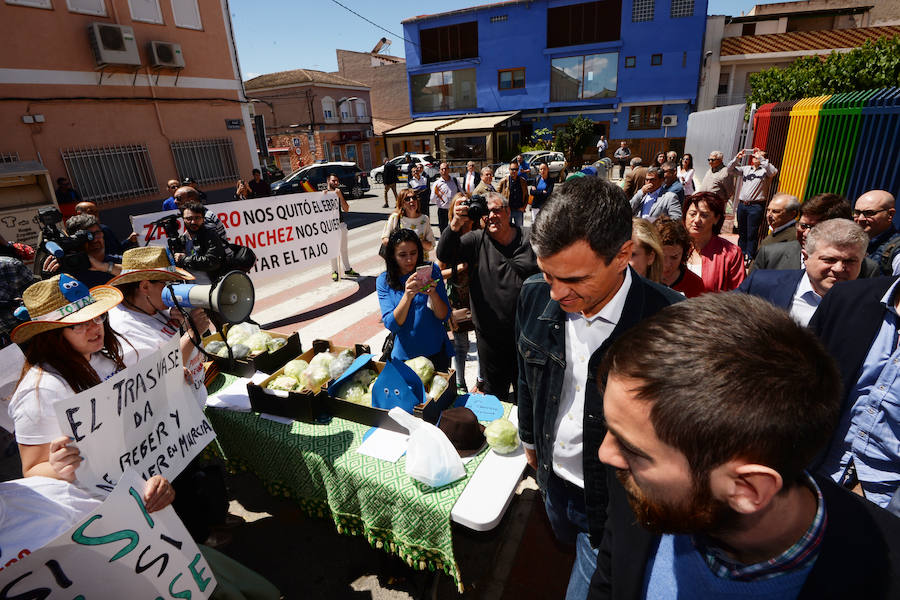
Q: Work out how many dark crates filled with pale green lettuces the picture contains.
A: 3